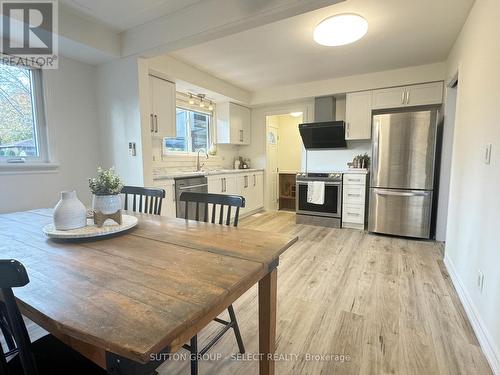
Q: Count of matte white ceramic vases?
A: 1